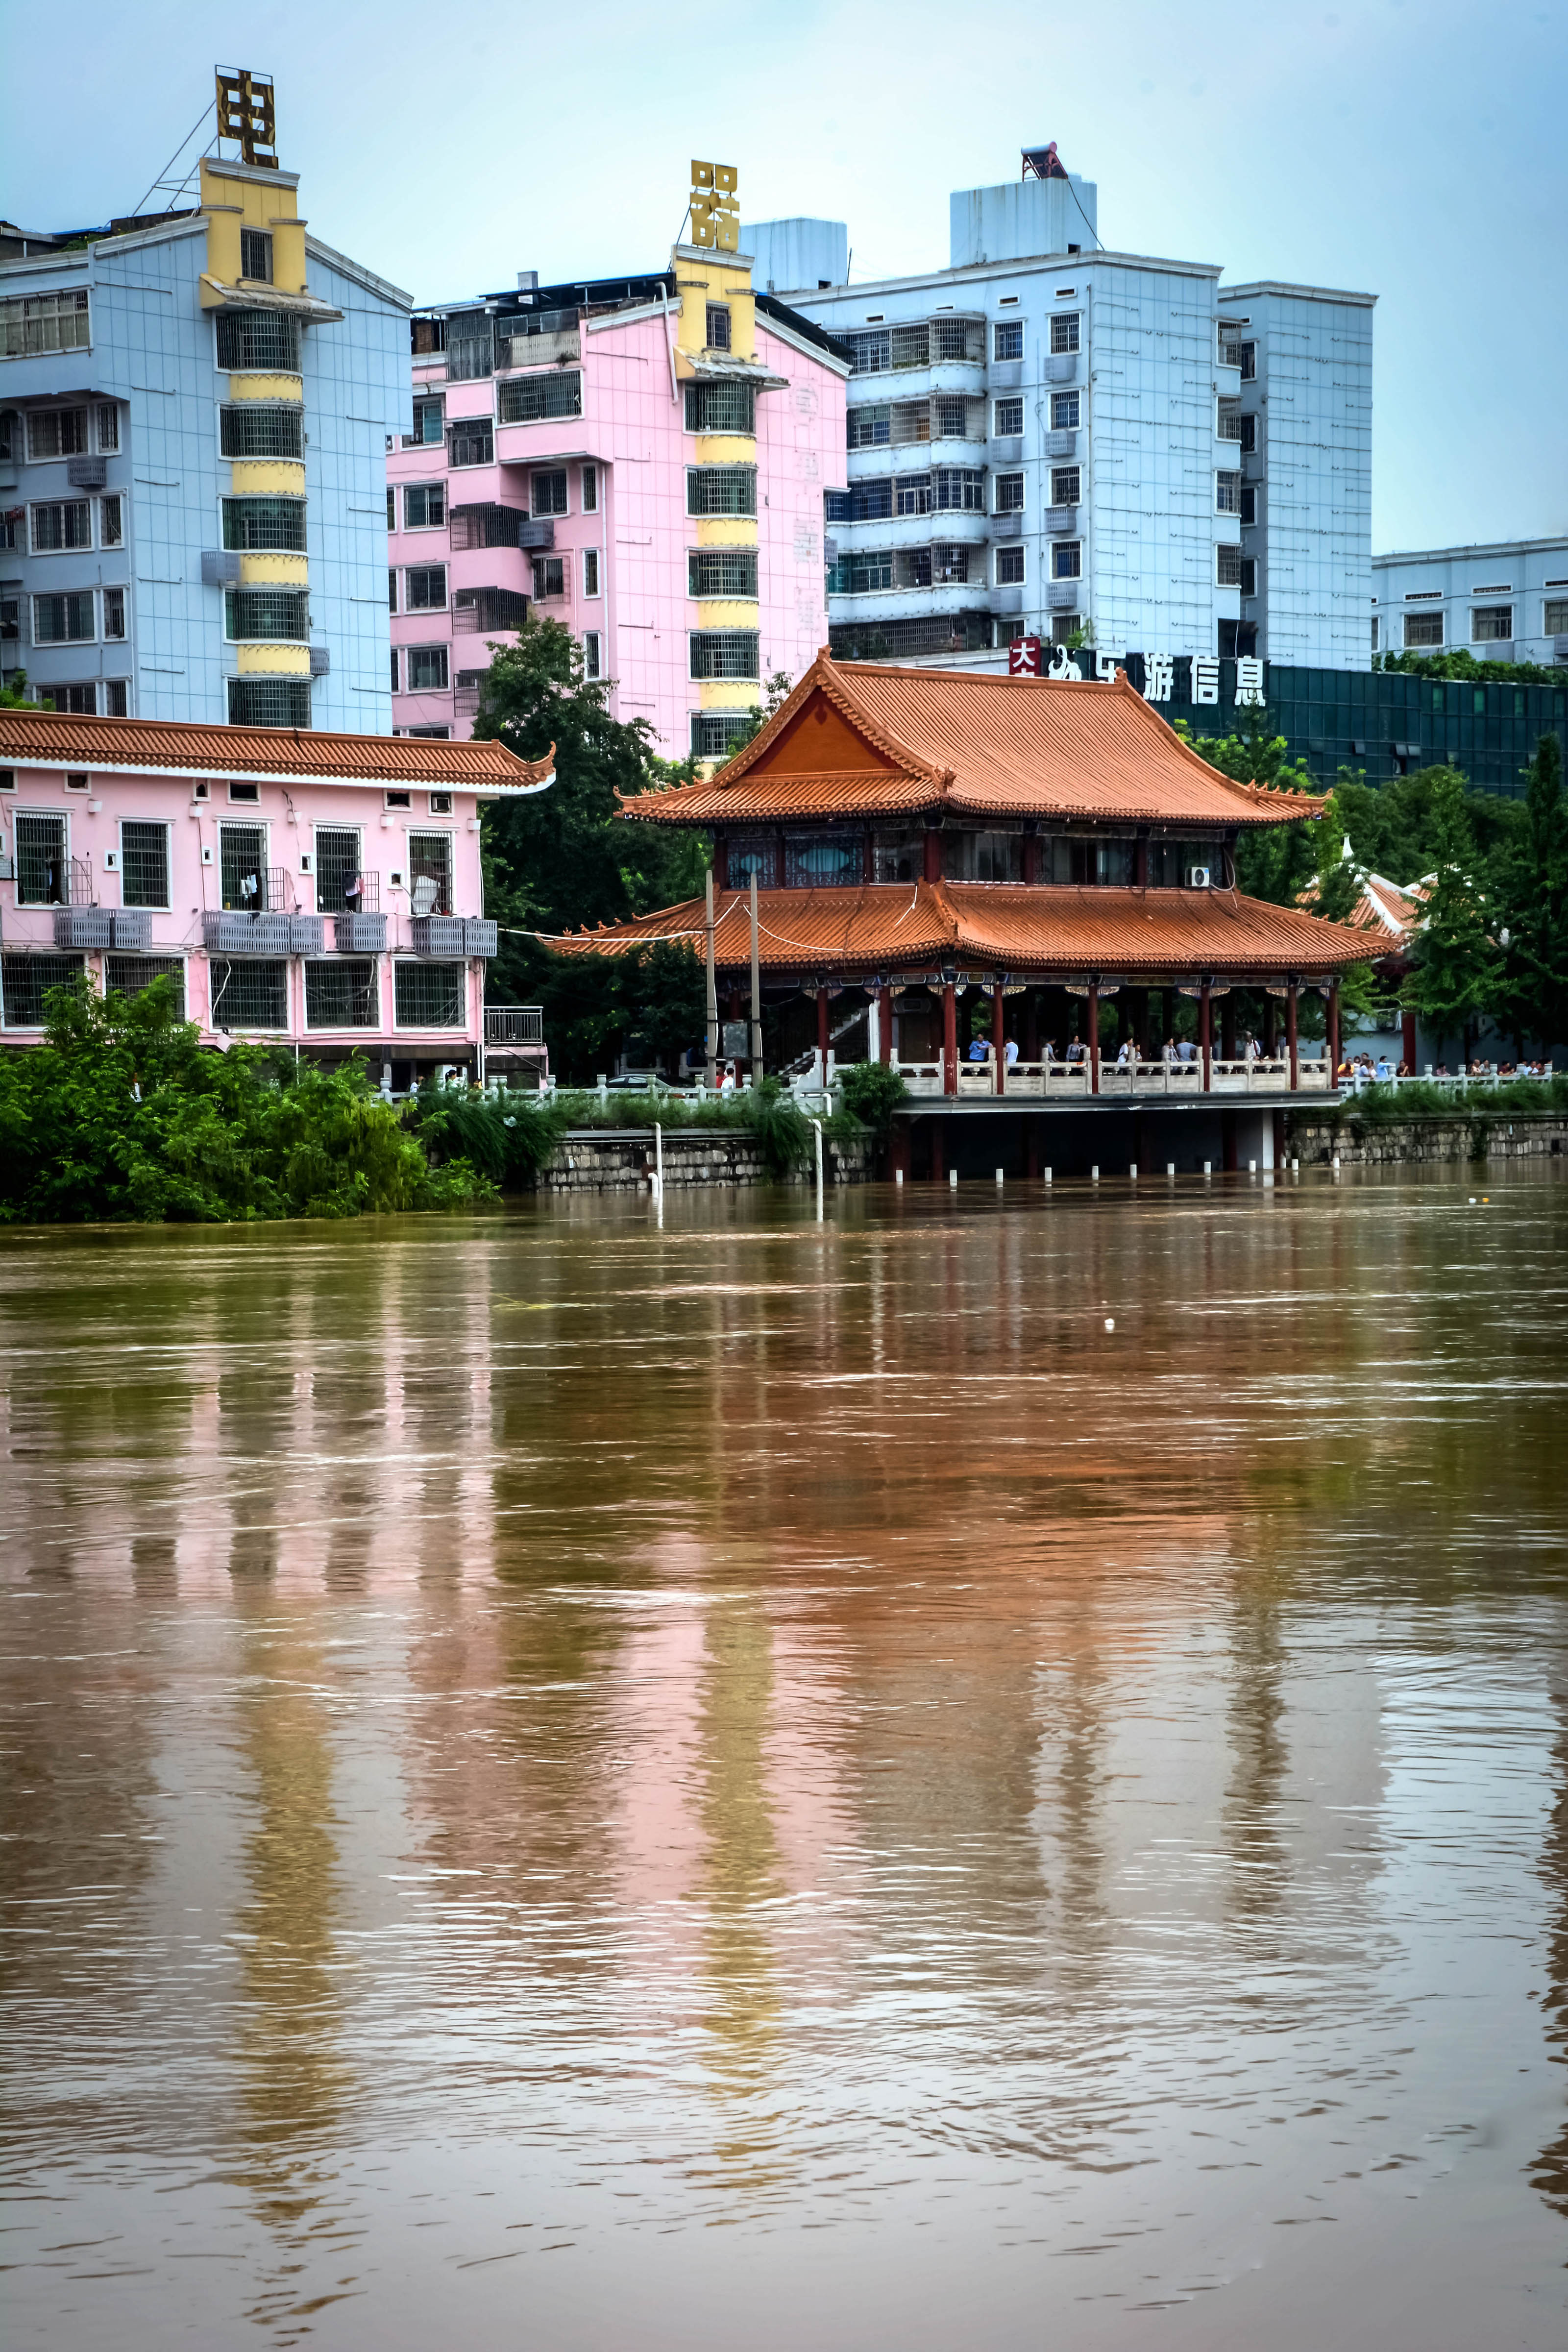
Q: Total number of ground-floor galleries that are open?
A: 1